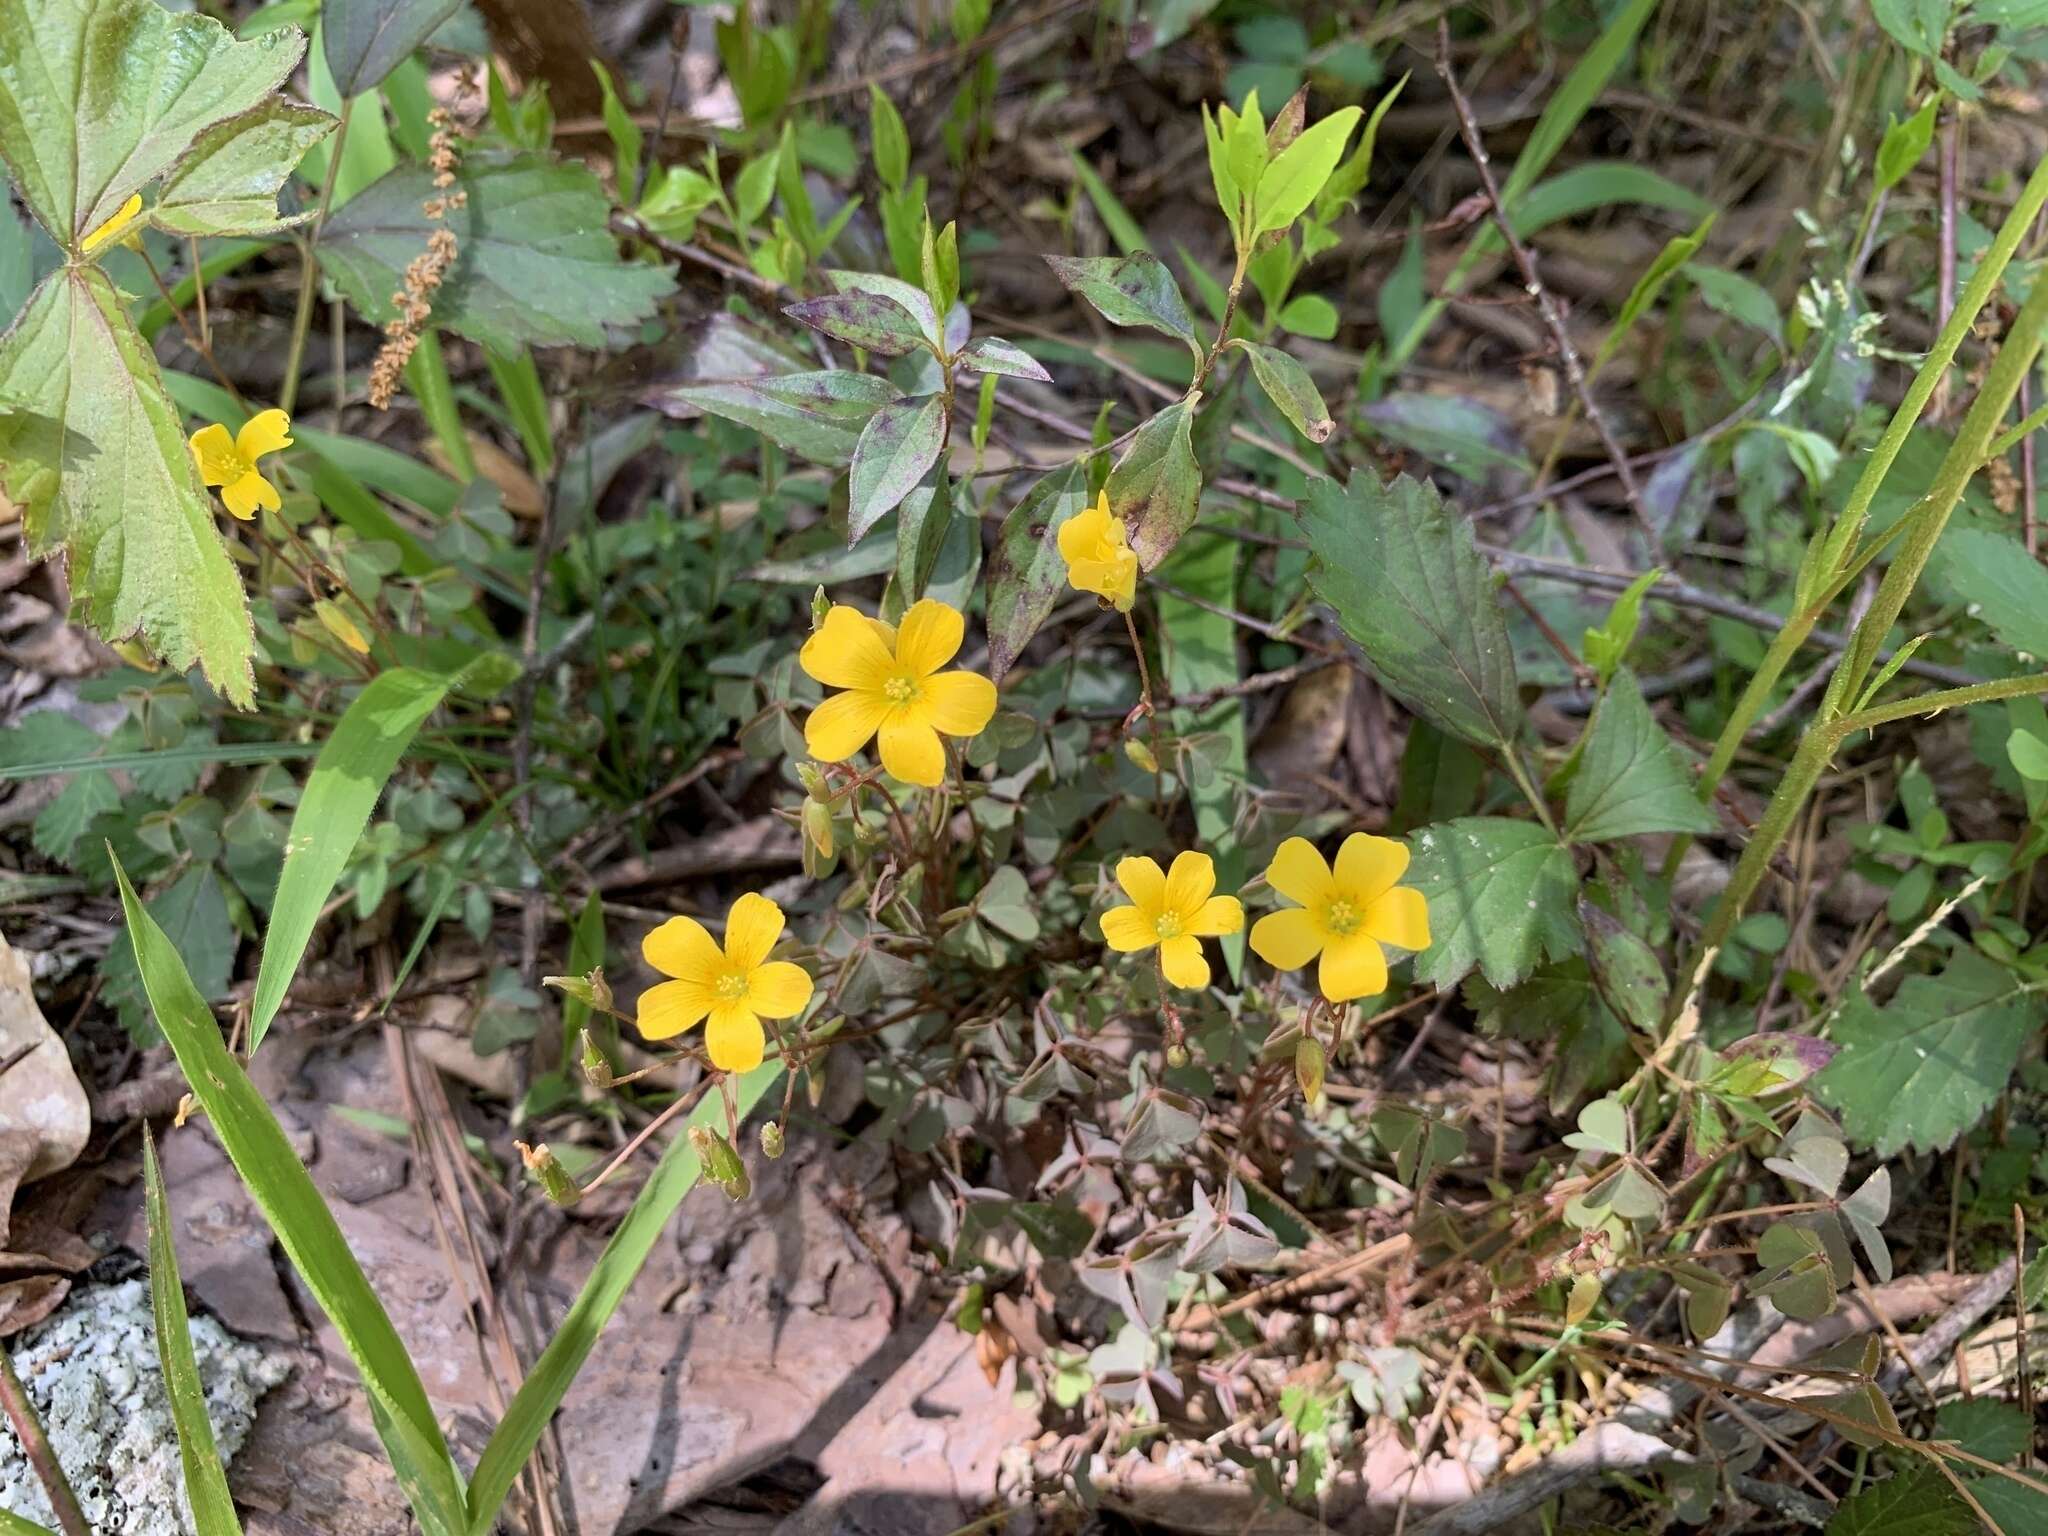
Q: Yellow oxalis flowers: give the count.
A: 7